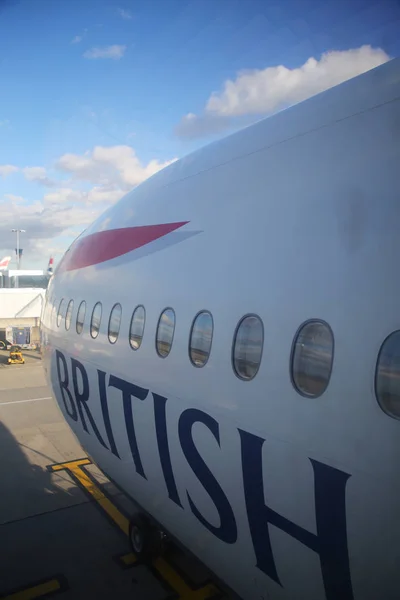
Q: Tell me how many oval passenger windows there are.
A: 11